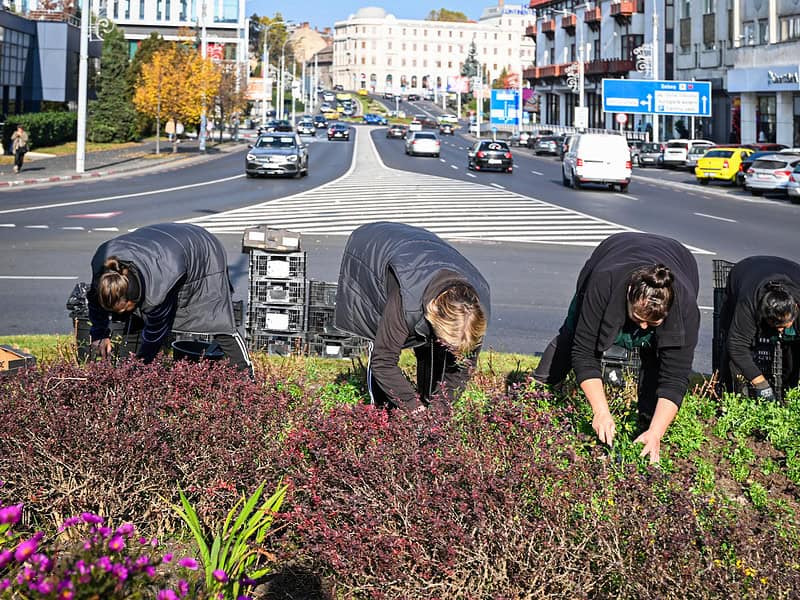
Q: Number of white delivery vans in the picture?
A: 1